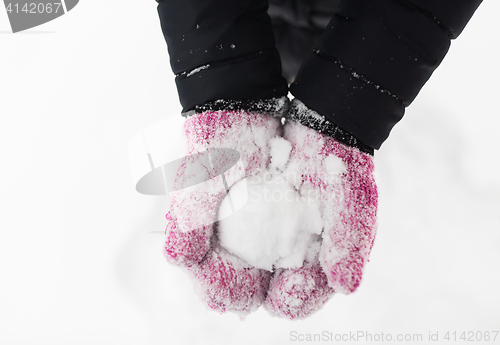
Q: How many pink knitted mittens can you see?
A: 2